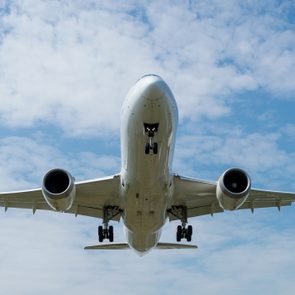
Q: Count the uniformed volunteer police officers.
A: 0